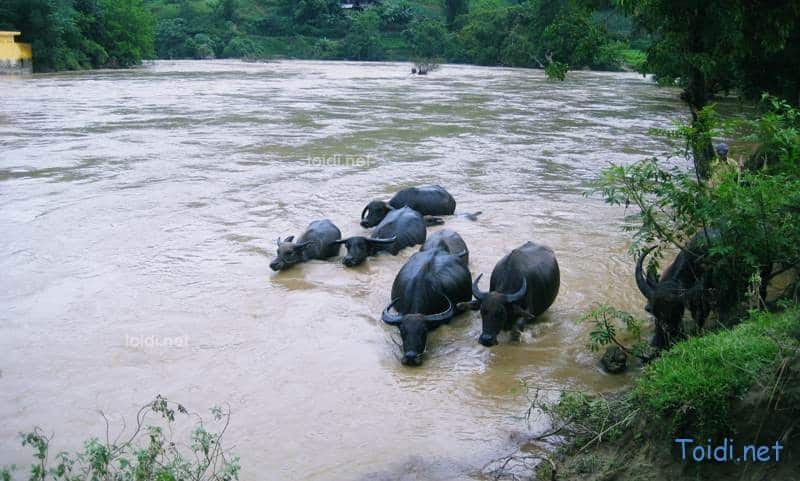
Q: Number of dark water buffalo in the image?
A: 7